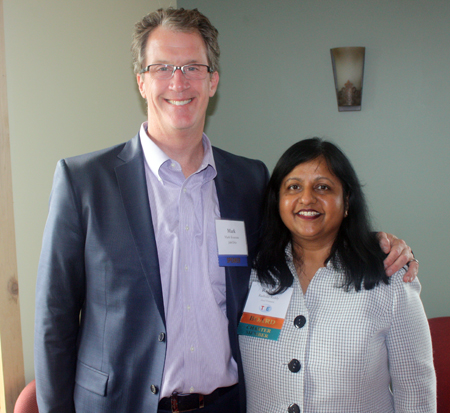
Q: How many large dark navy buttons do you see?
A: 3